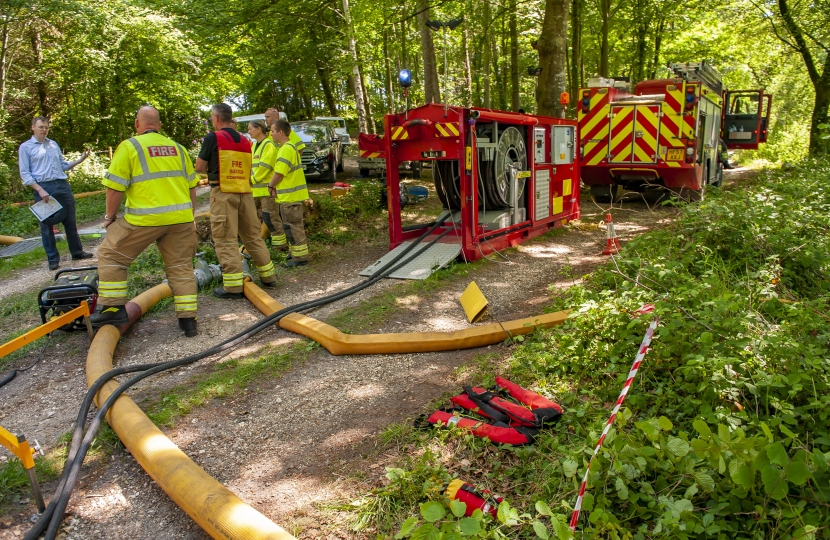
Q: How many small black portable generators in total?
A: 1